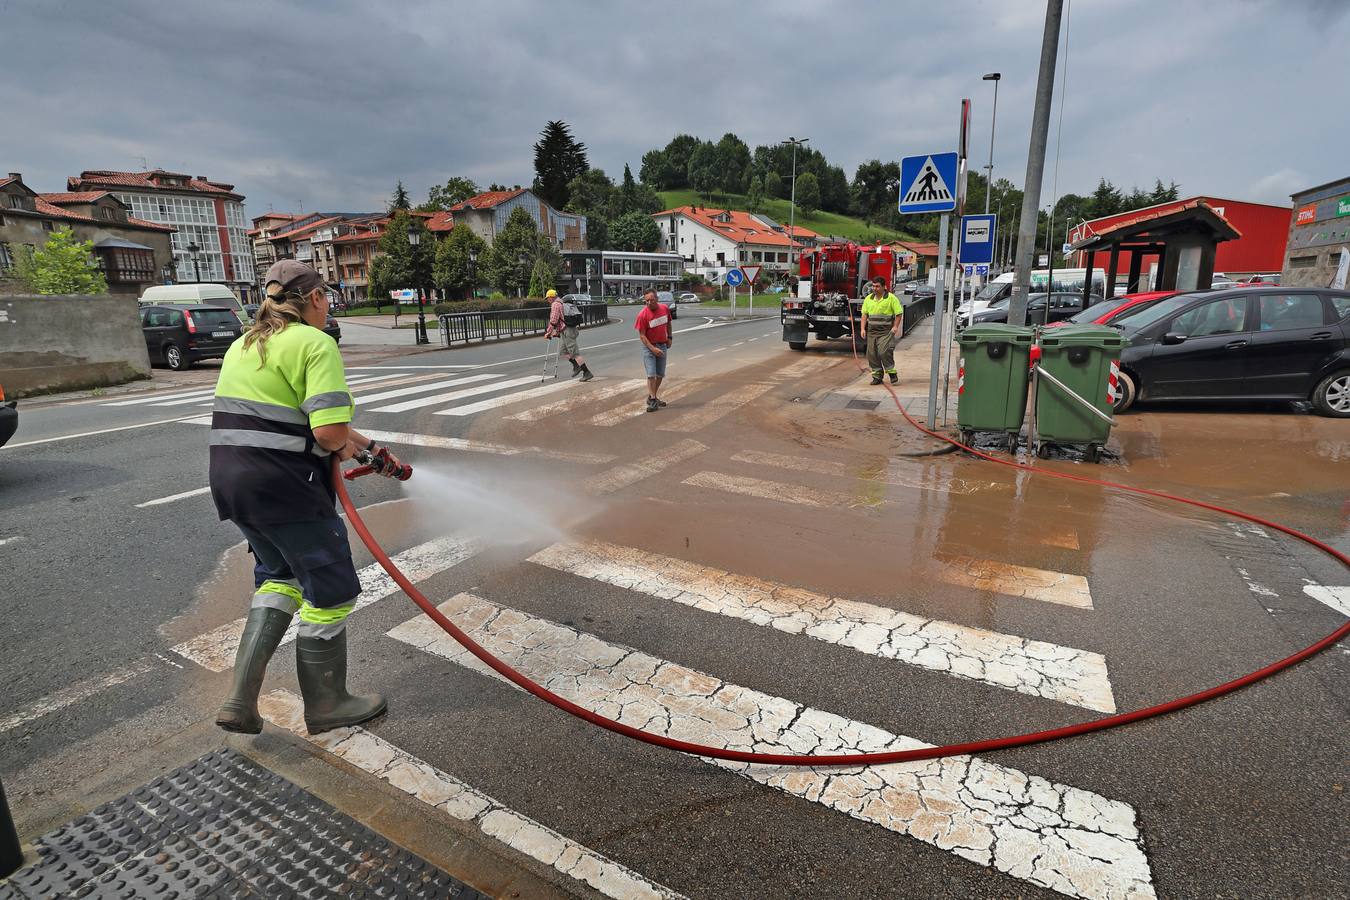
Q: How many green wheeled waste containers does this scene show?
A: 2